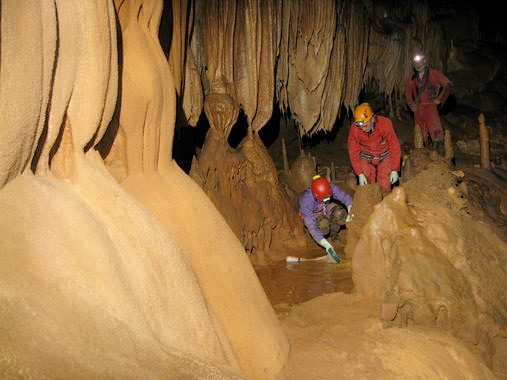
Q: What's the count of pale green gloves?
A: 4